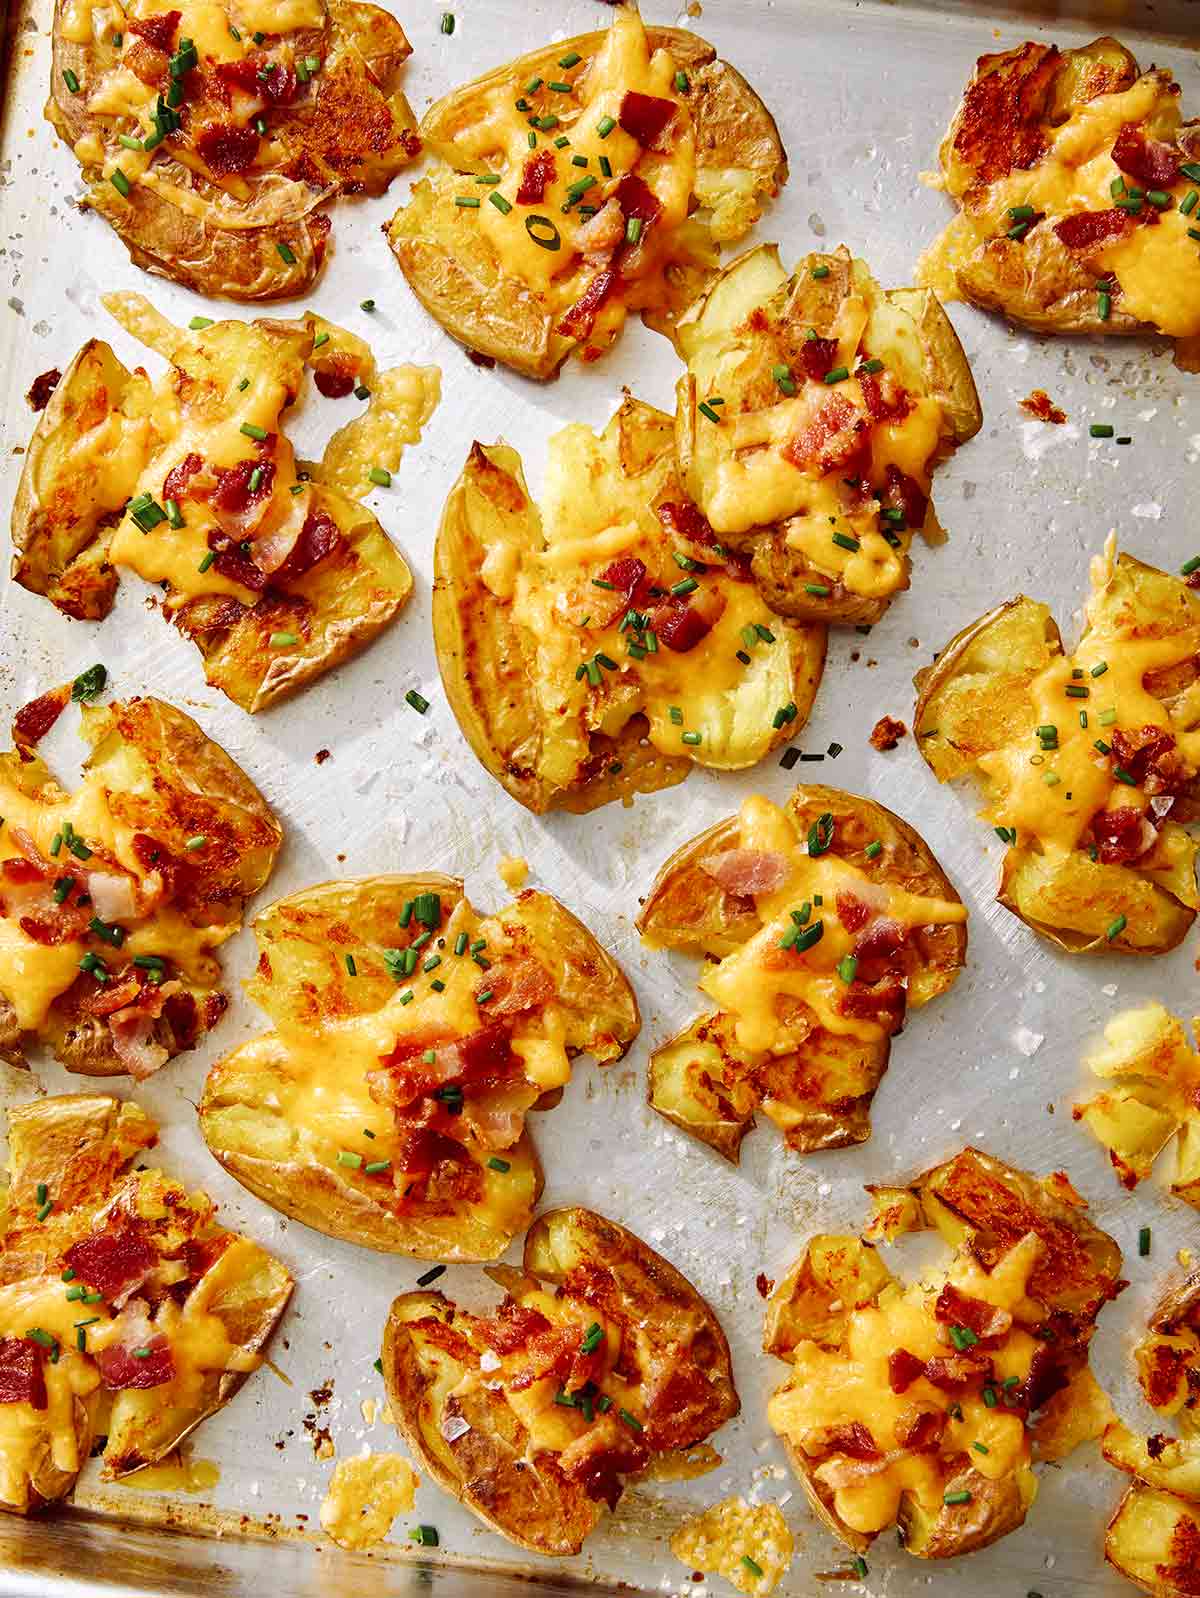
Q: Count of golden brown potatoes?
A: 15